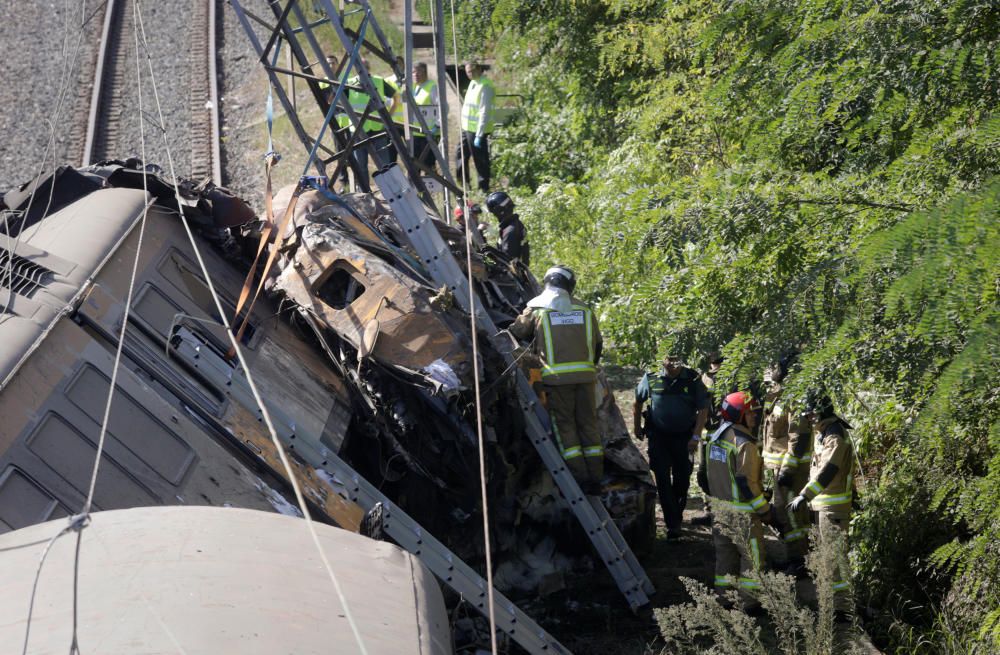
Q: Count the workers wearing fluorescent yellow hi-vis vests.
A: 5